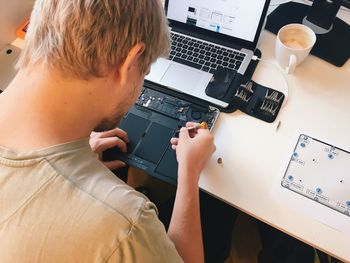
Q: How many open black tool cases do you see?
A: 1